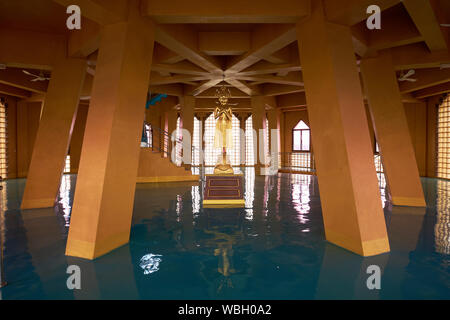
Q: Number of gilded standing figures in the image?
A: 1